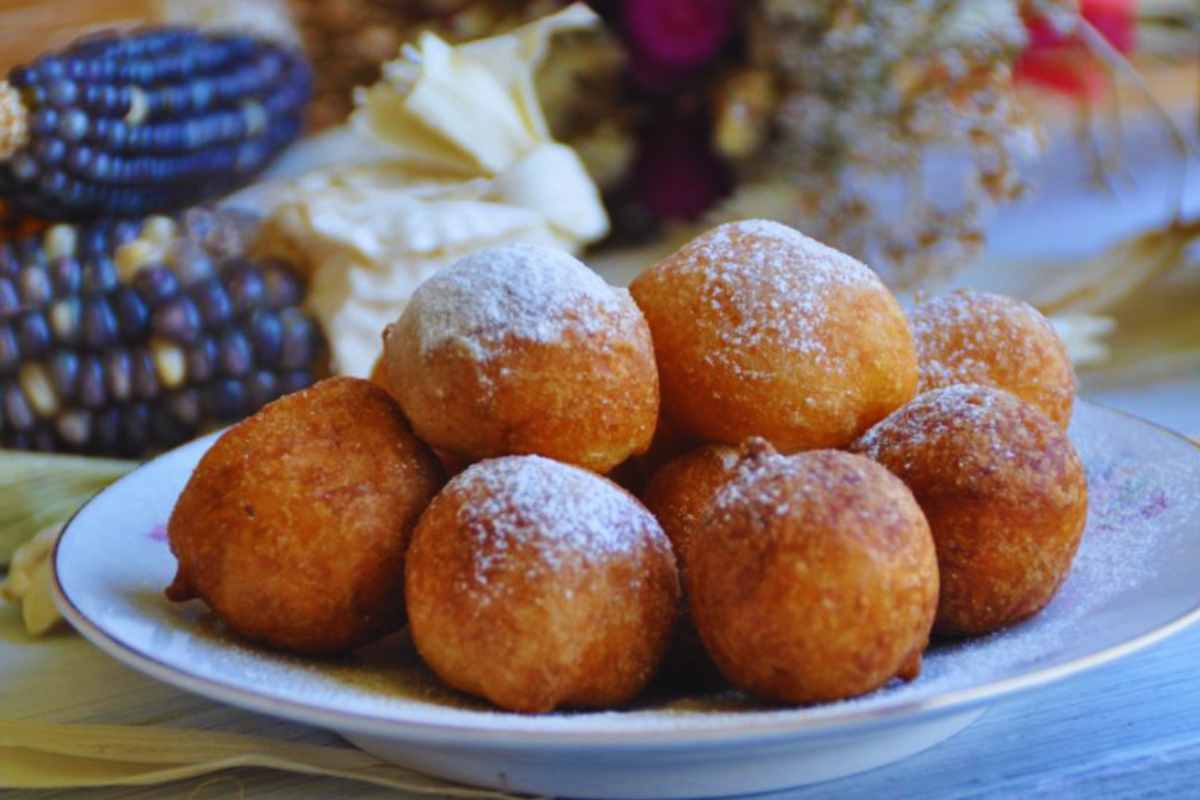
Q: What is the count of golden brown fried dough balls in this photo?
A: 8